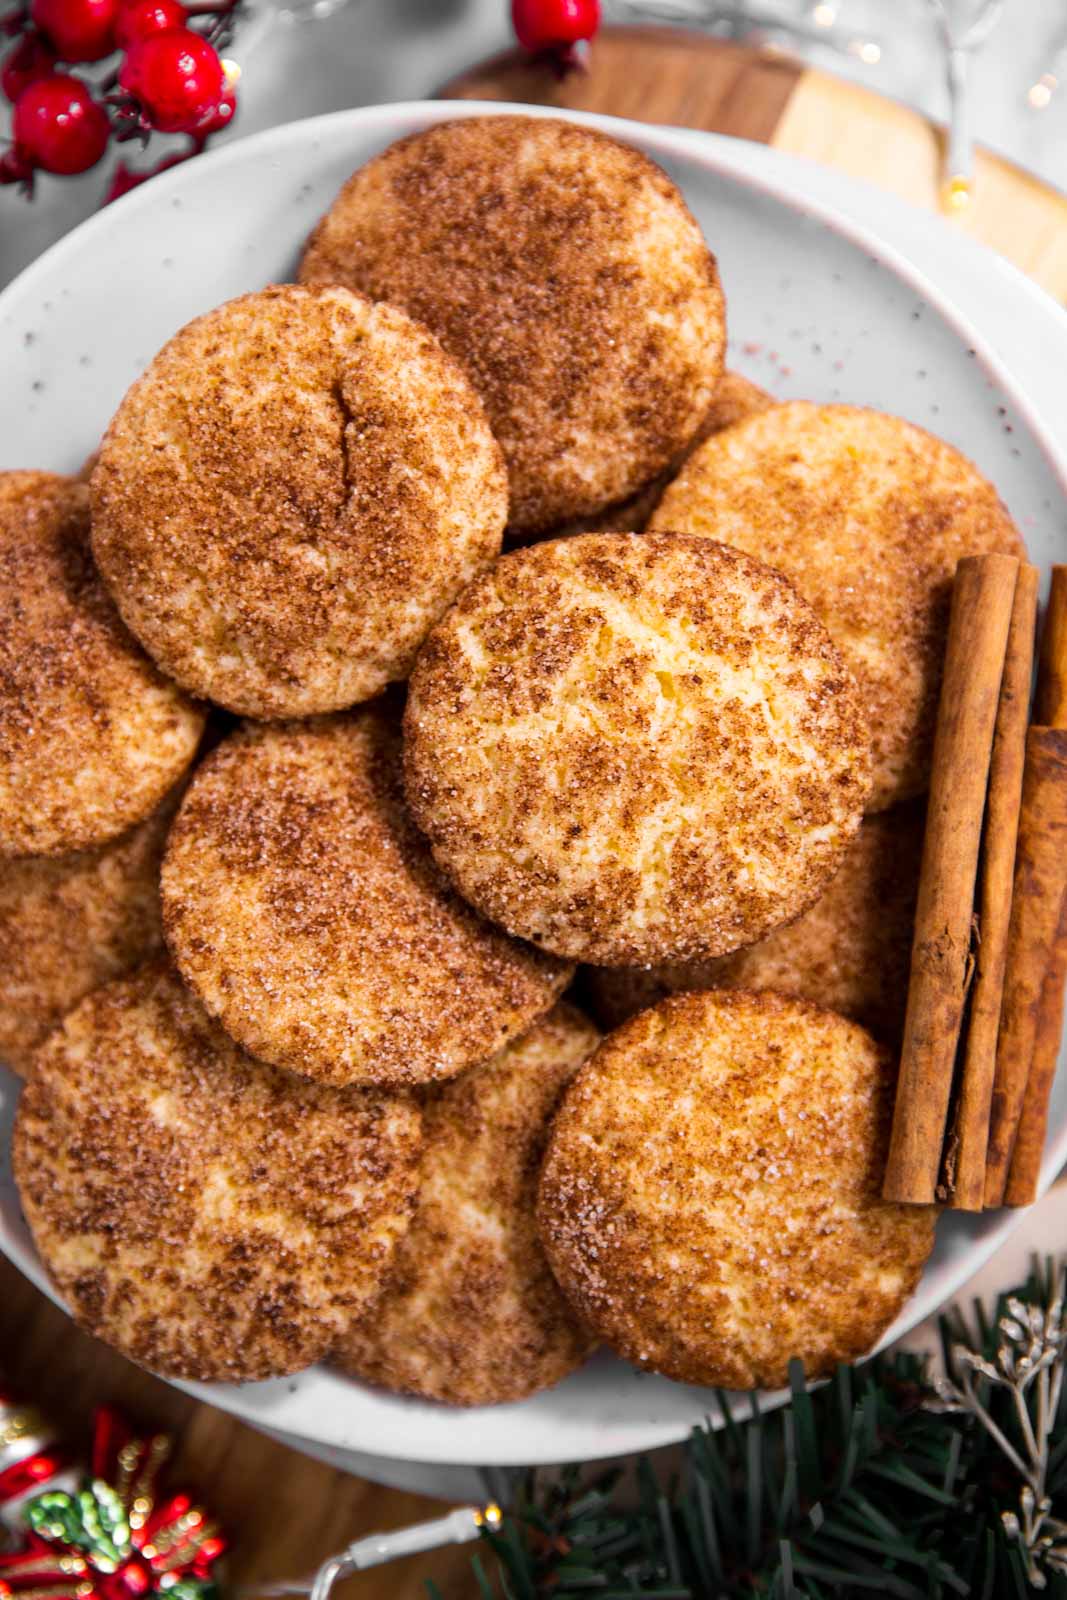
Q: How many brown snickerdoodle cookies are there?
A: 12